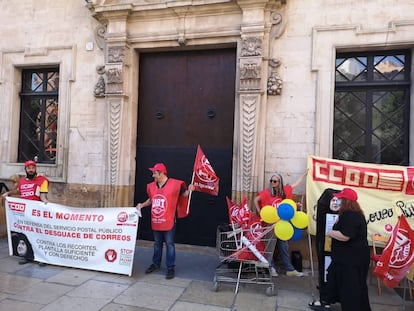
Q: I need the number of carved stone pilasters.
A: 2